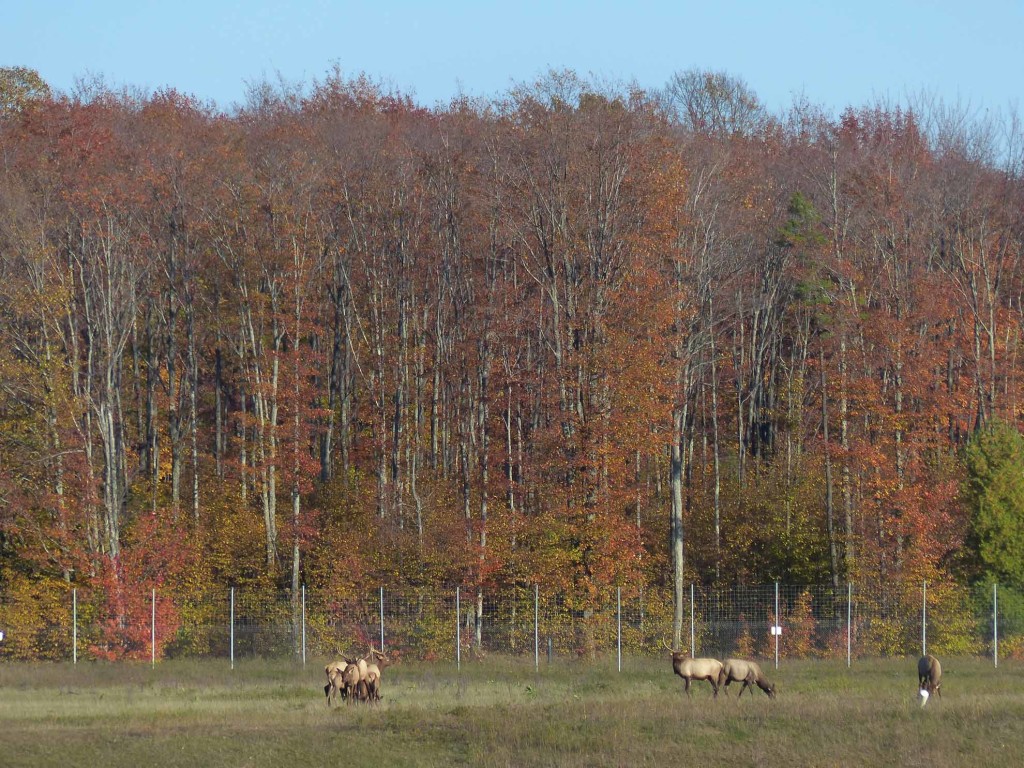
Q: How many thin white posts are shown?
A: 13